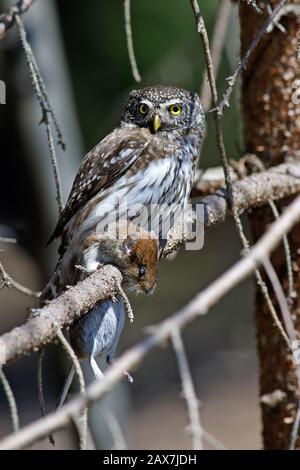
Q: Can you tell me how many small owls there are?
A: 1